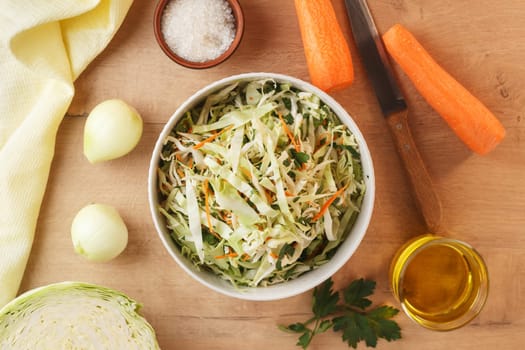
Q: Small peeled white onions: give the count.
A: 2